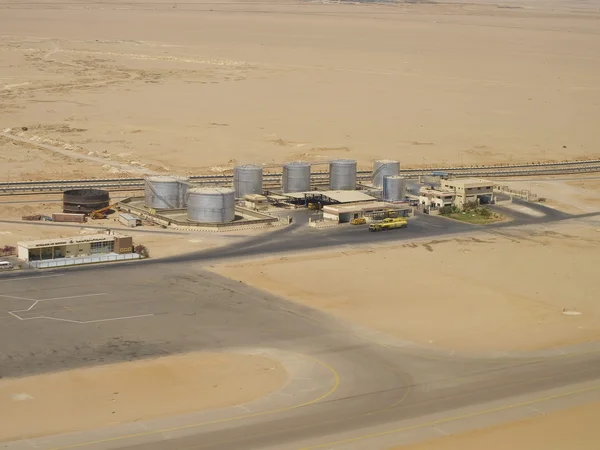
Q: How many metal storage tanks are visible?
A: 8